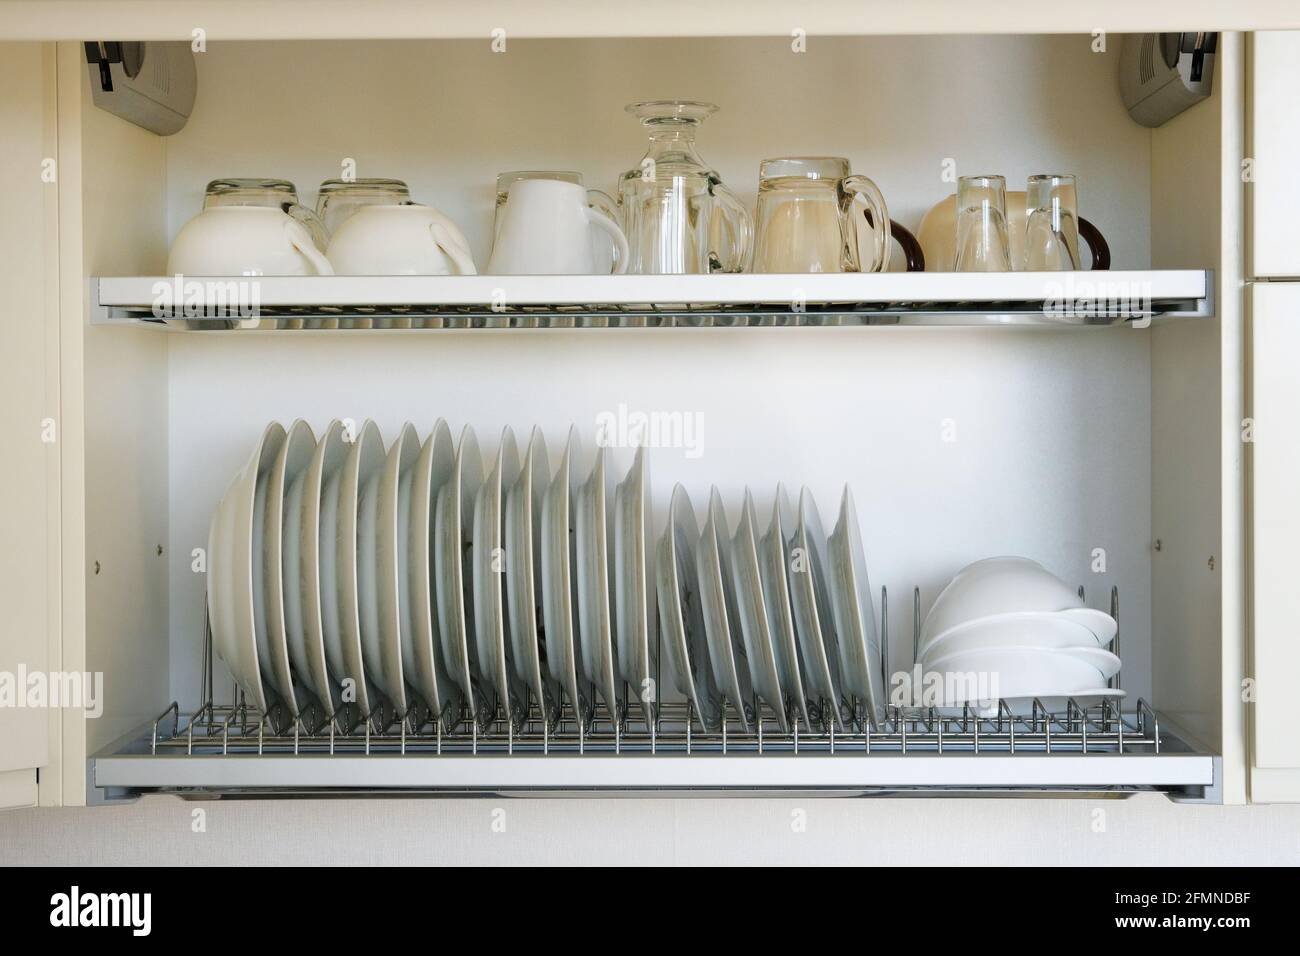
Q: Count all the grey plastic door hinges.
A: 2